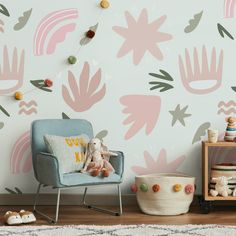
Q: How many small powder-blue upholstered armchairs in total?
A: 1